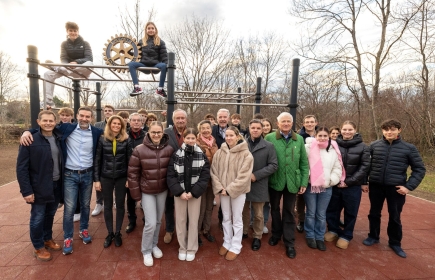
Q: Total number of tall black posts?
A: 7